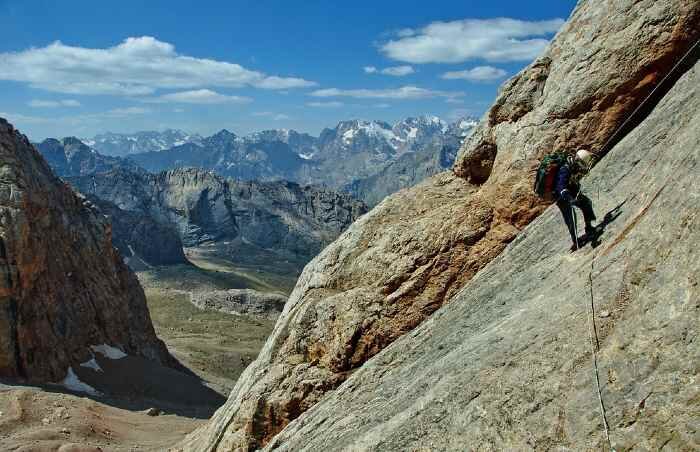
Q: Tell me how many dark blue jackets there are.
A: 1